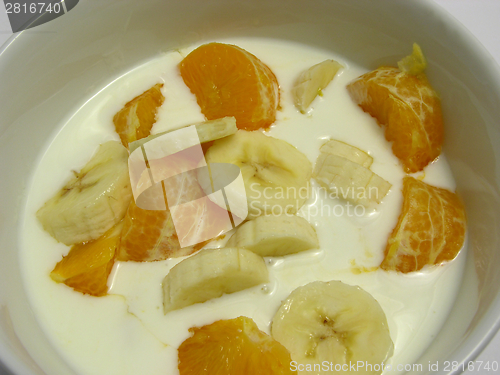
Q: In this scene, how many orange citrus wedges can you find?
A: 7